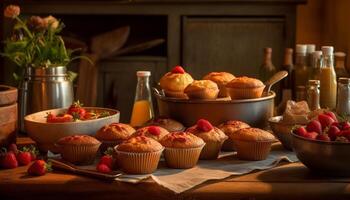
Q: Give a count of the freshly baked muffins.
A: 13